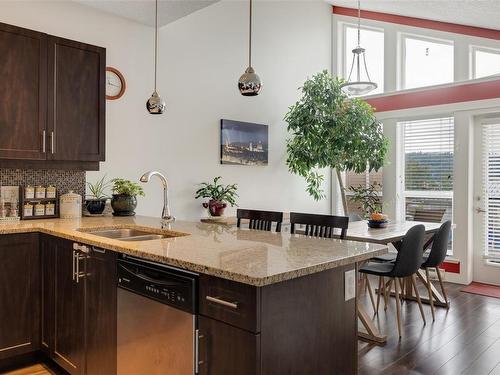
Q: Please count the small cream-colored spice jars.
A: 6